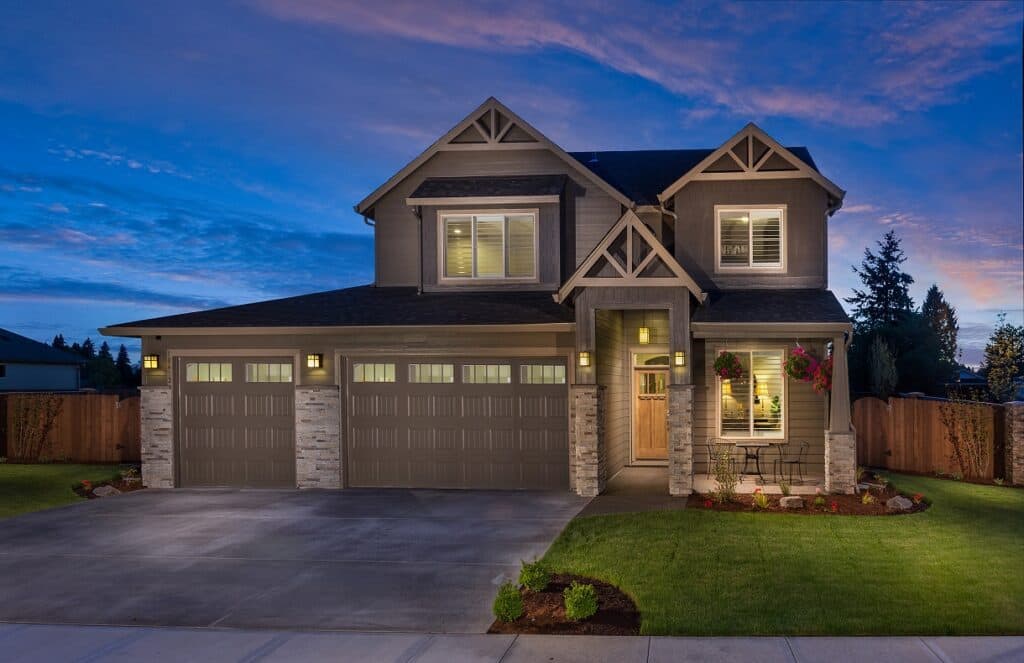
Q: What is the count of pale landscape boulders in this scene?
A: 3